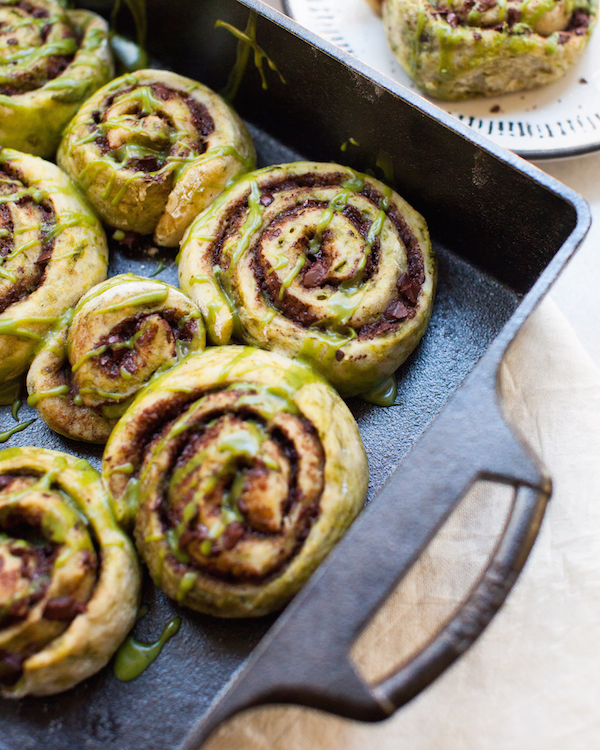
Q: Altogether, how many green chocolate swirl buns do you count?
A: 8